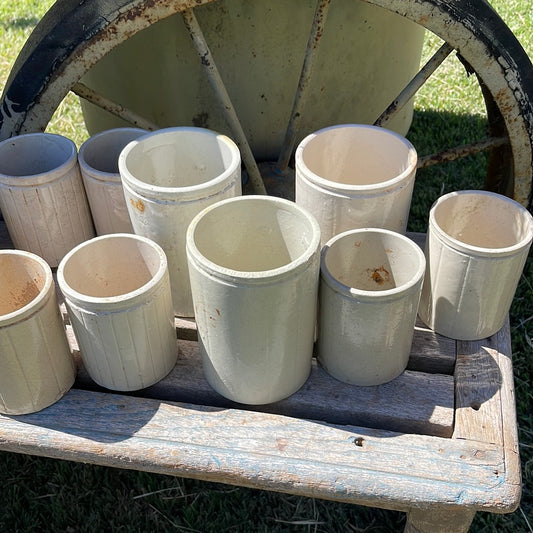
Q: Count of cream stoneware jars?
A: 9